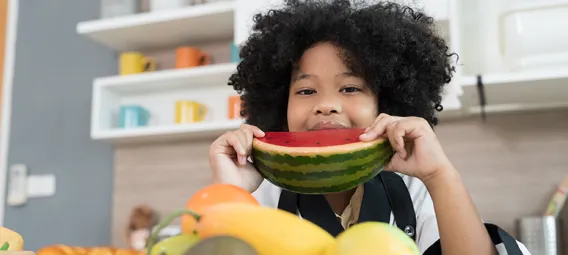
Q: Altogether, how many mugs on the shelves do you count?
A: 6